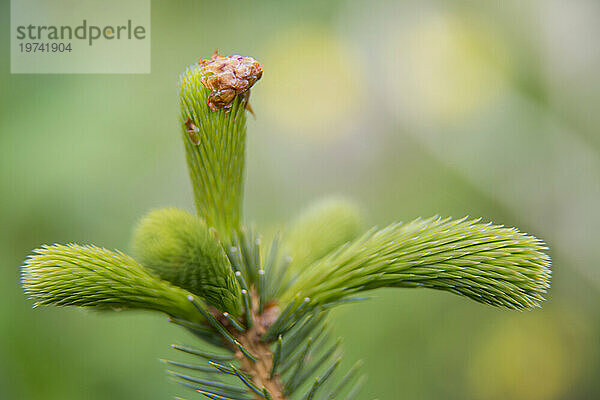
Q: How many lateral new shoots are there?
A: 4